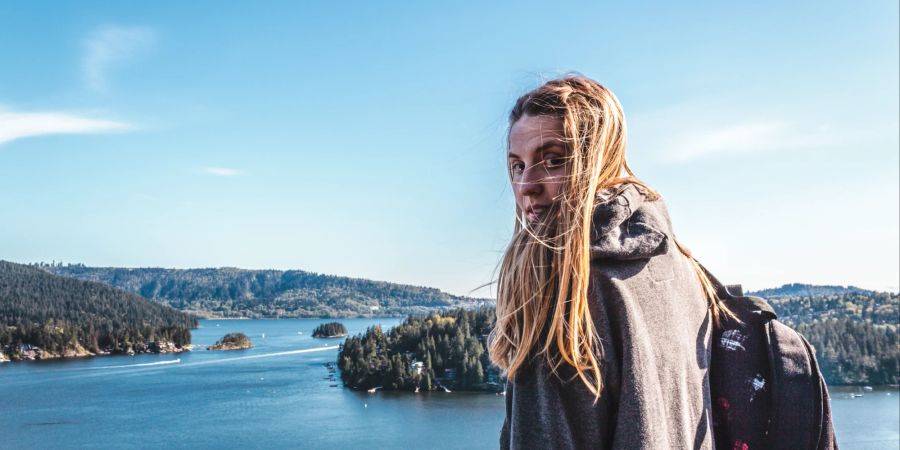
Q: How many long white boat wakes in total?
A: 2